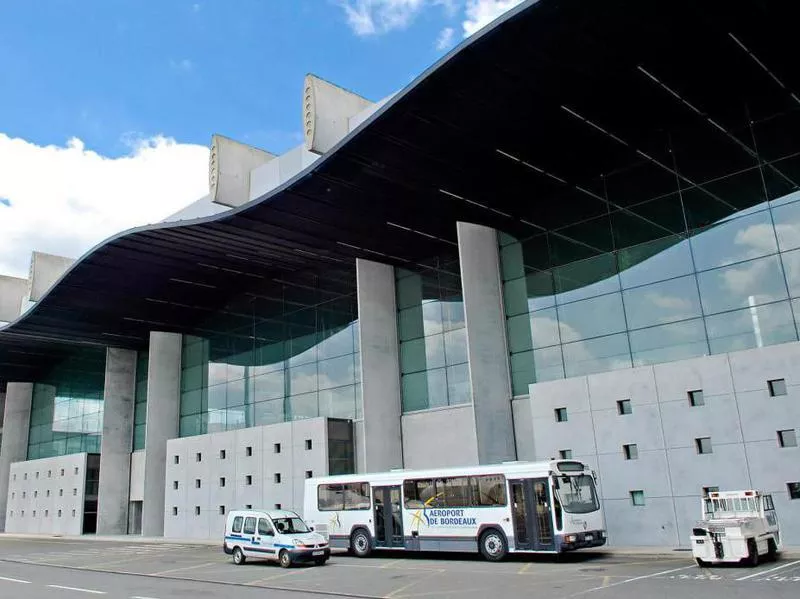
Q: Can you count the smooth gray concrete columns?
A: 5